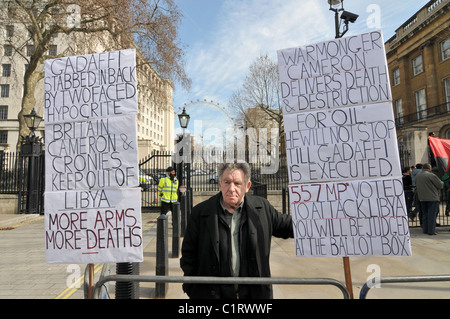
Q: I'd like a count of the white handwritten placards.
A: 2